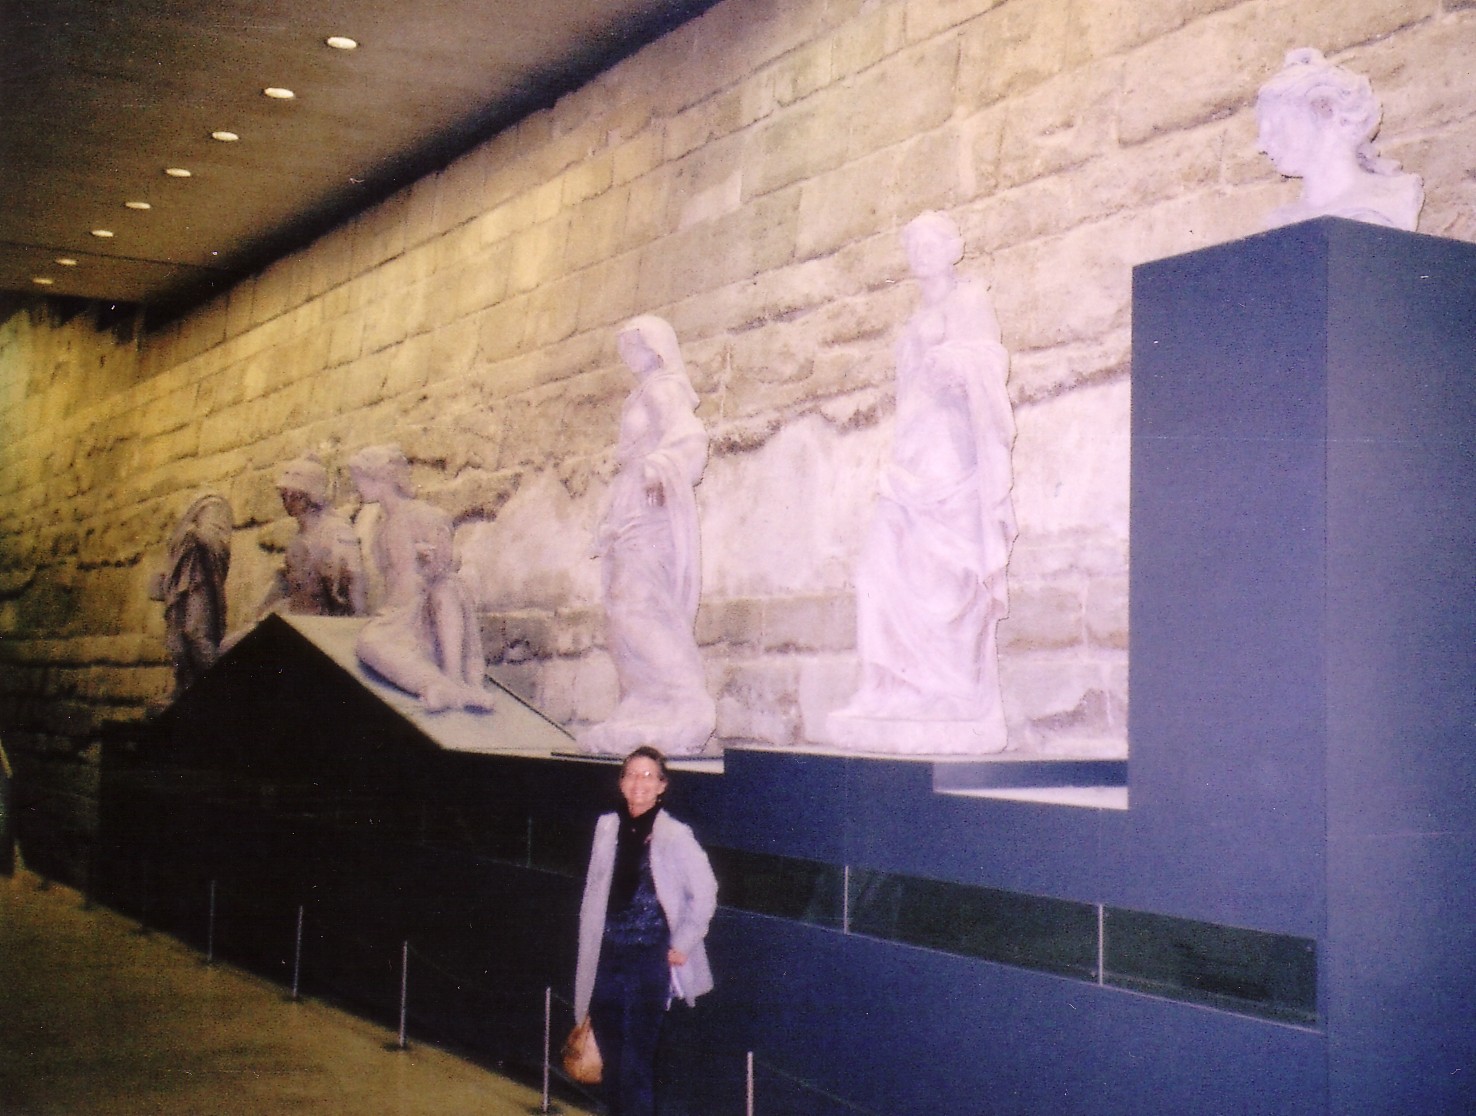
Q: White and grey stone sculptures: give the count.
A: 6